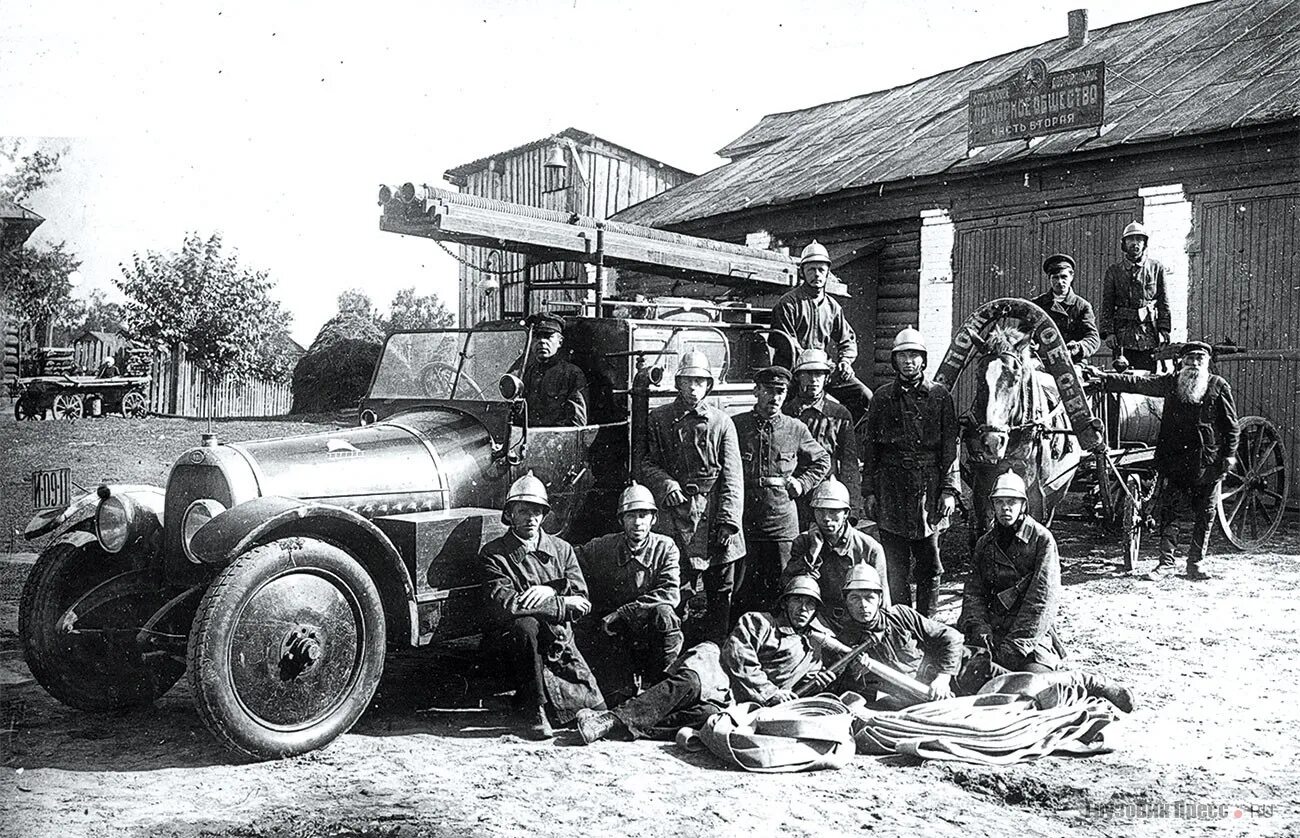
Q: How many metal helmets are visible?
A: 11